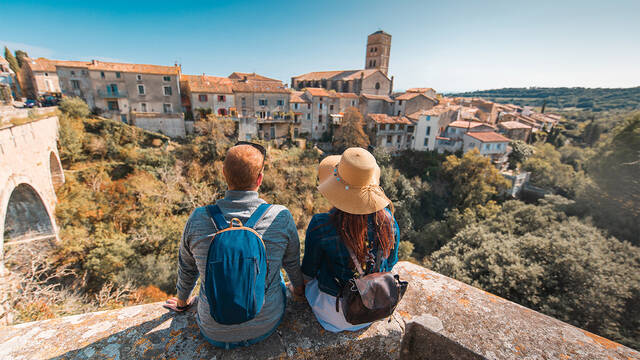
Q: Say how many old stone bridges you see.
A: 1